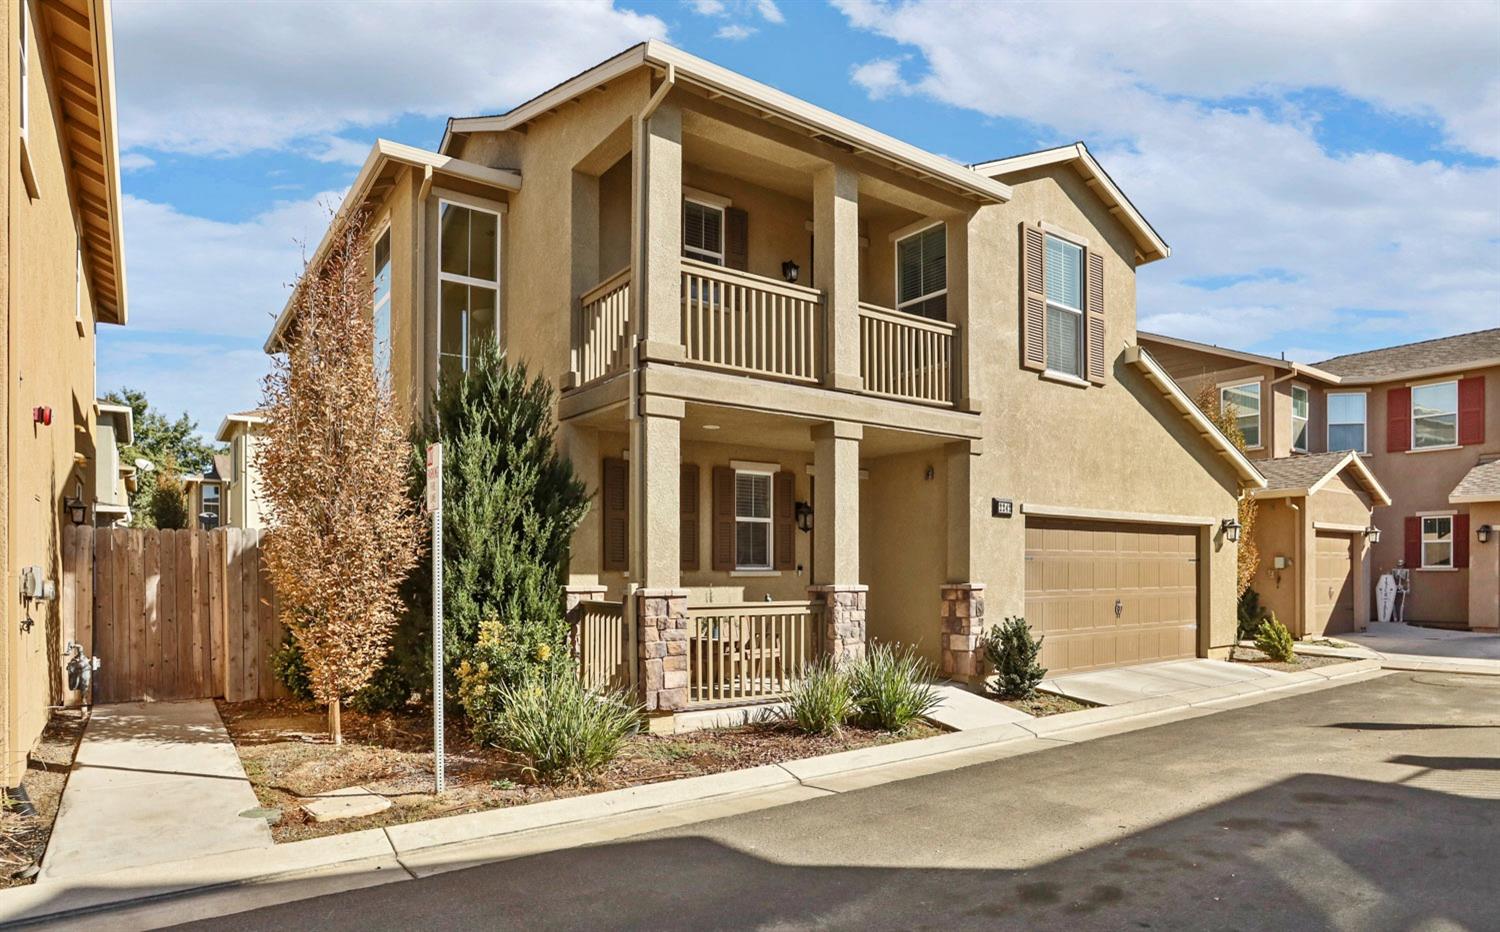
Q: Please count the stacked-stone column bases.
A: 4